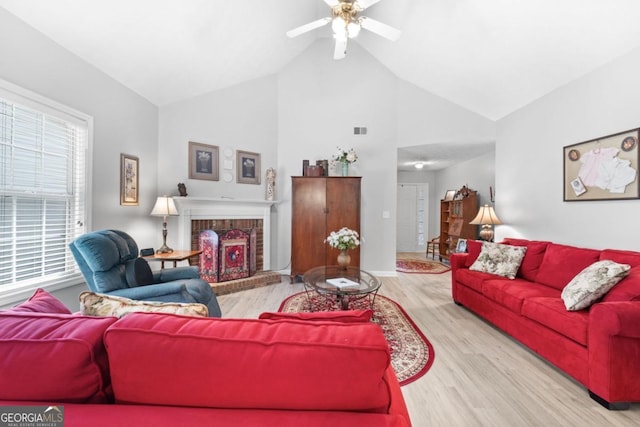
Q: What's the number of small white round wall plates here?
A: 2